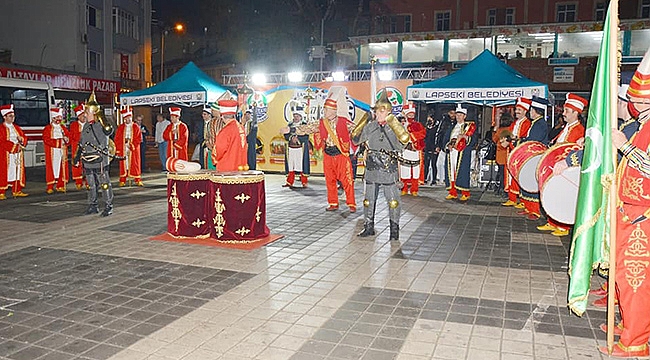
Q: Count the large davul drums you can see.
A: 2